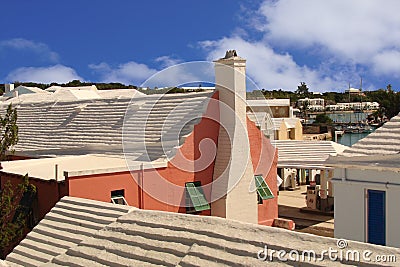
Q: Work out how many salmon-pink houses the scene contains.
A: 1